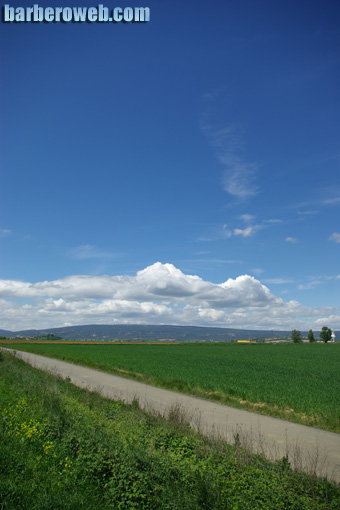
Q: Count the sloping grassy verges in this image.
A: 1